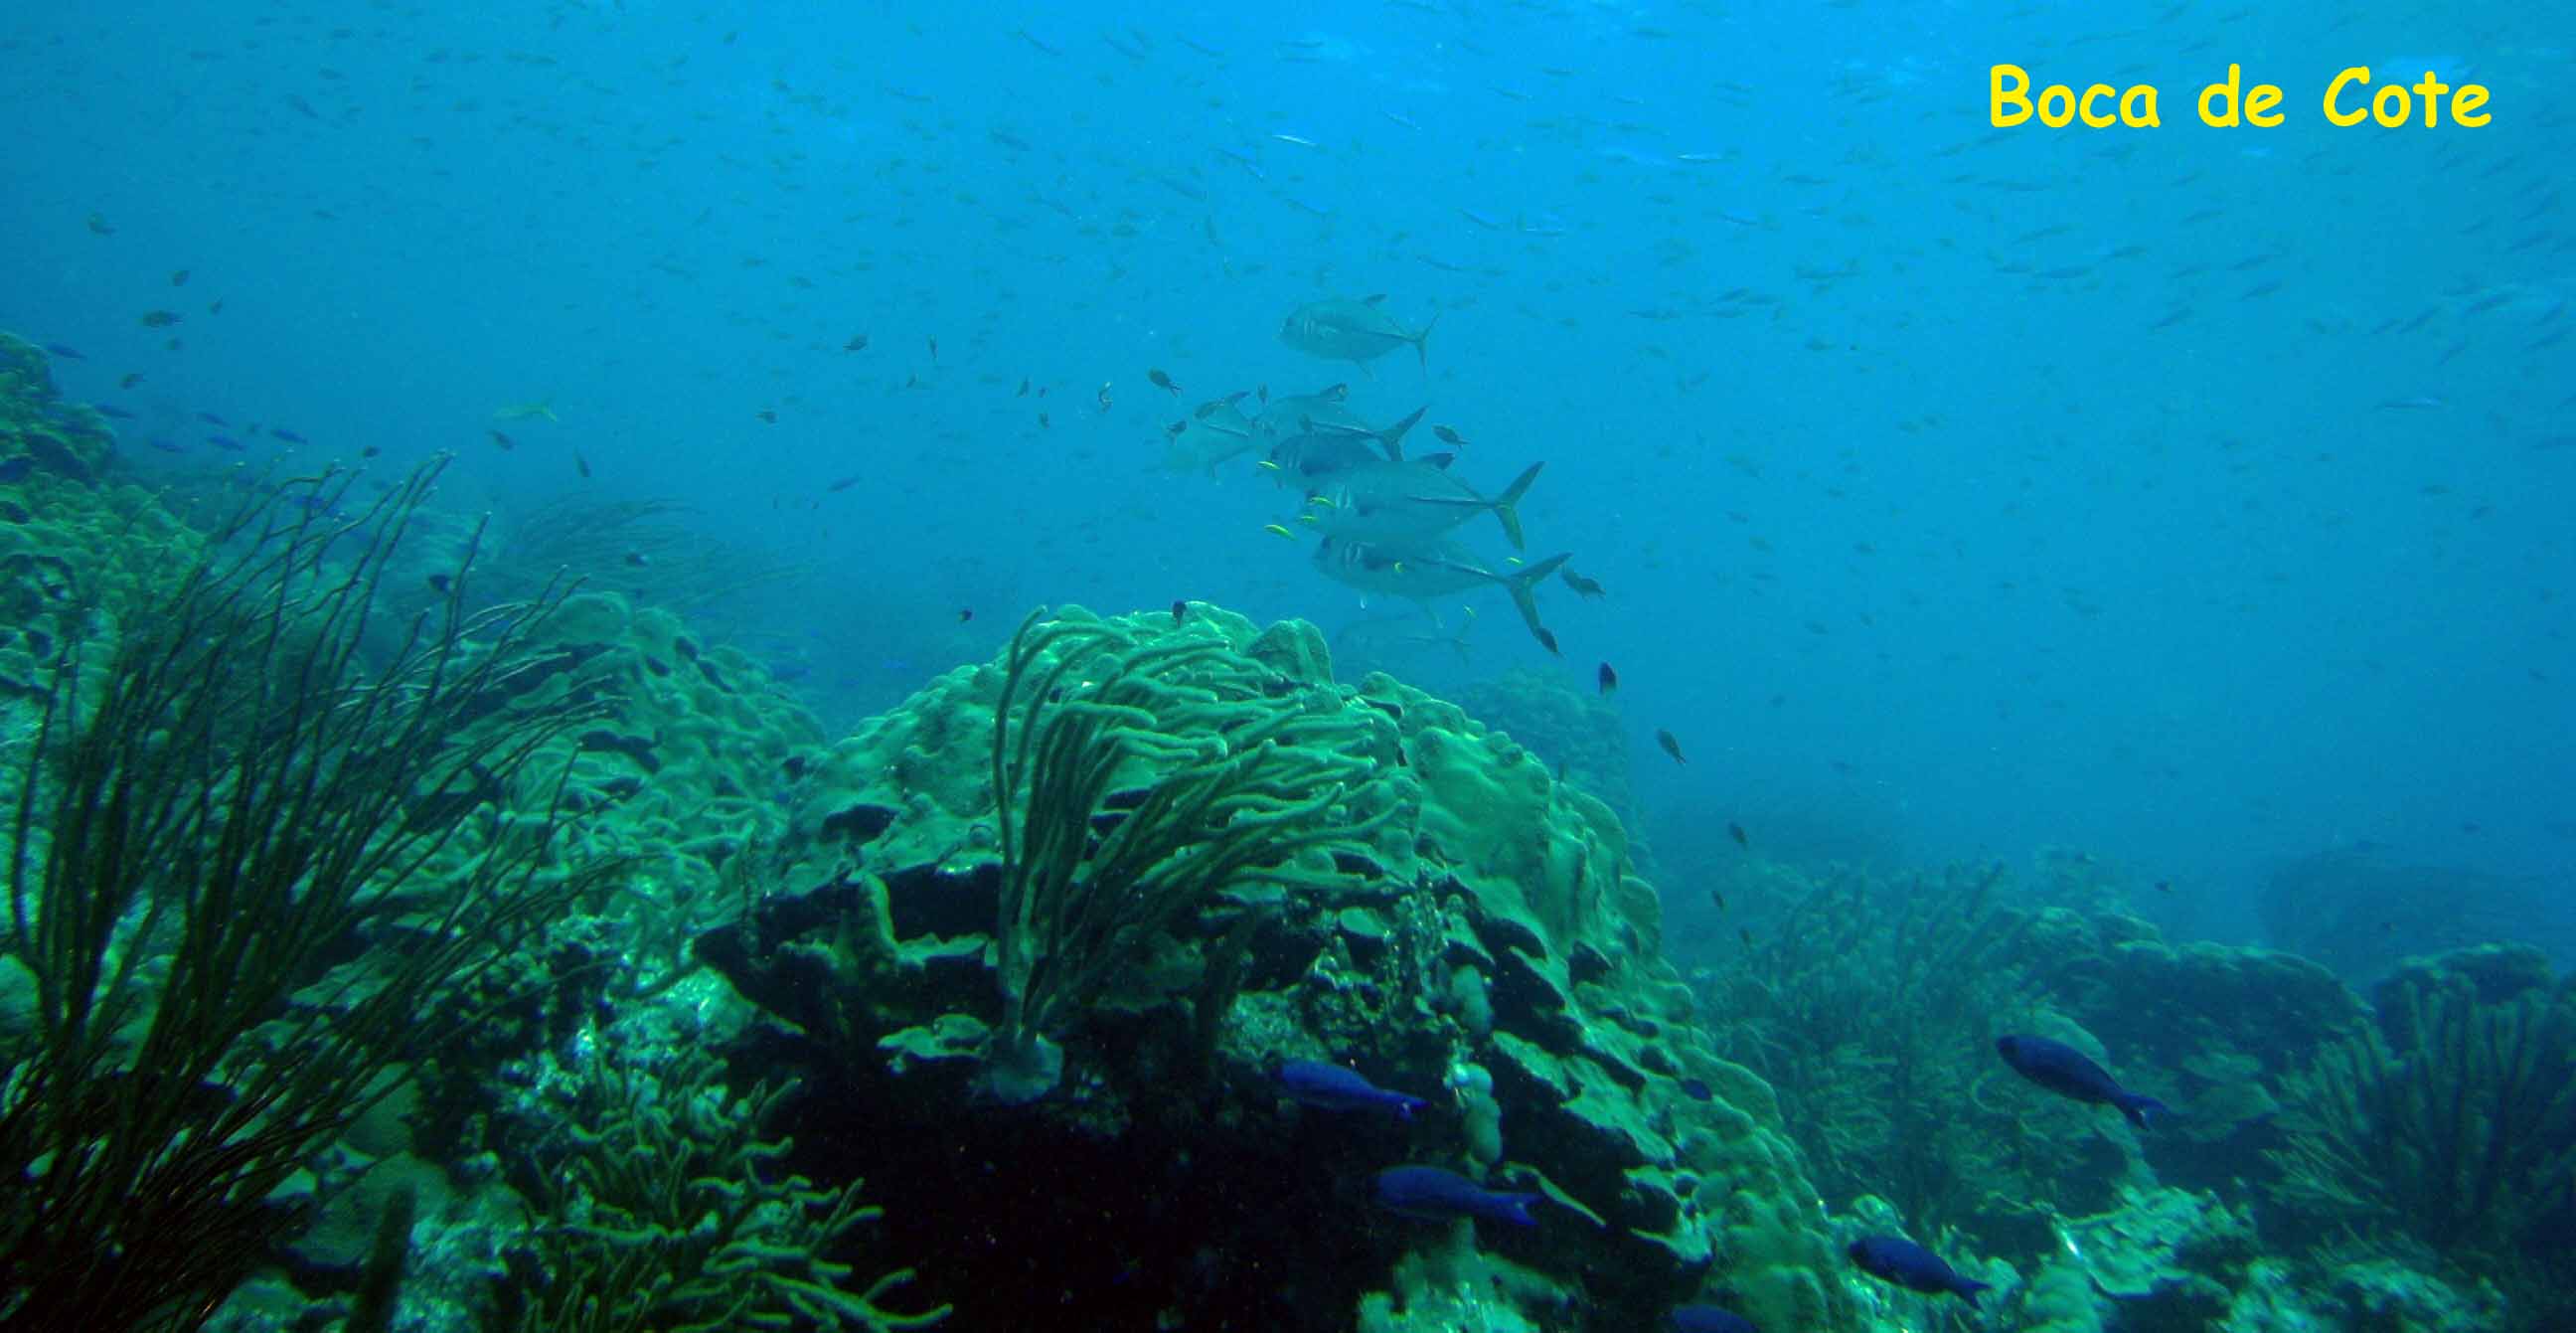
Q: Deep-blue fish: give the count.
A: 5